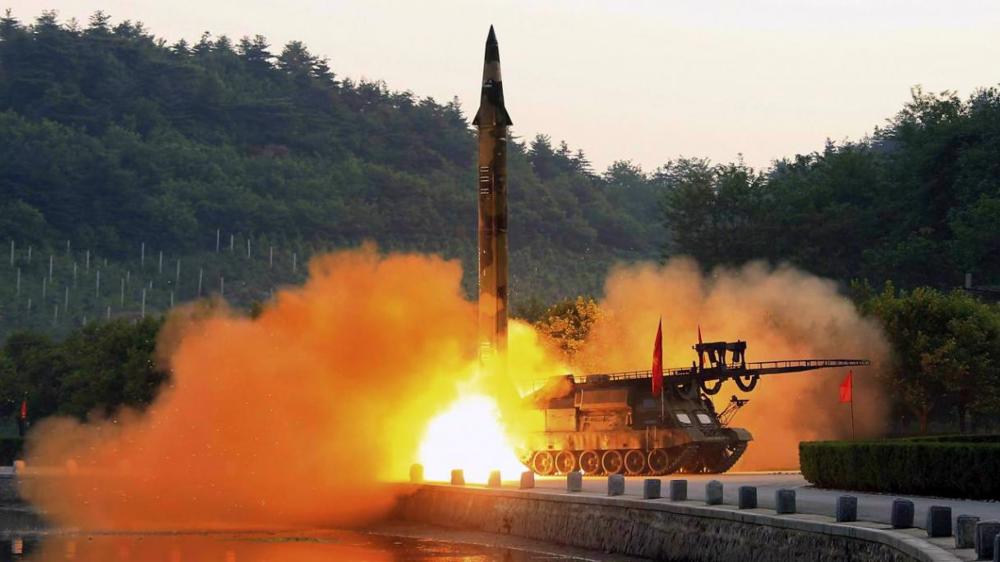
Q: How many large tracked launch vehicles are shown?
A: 1